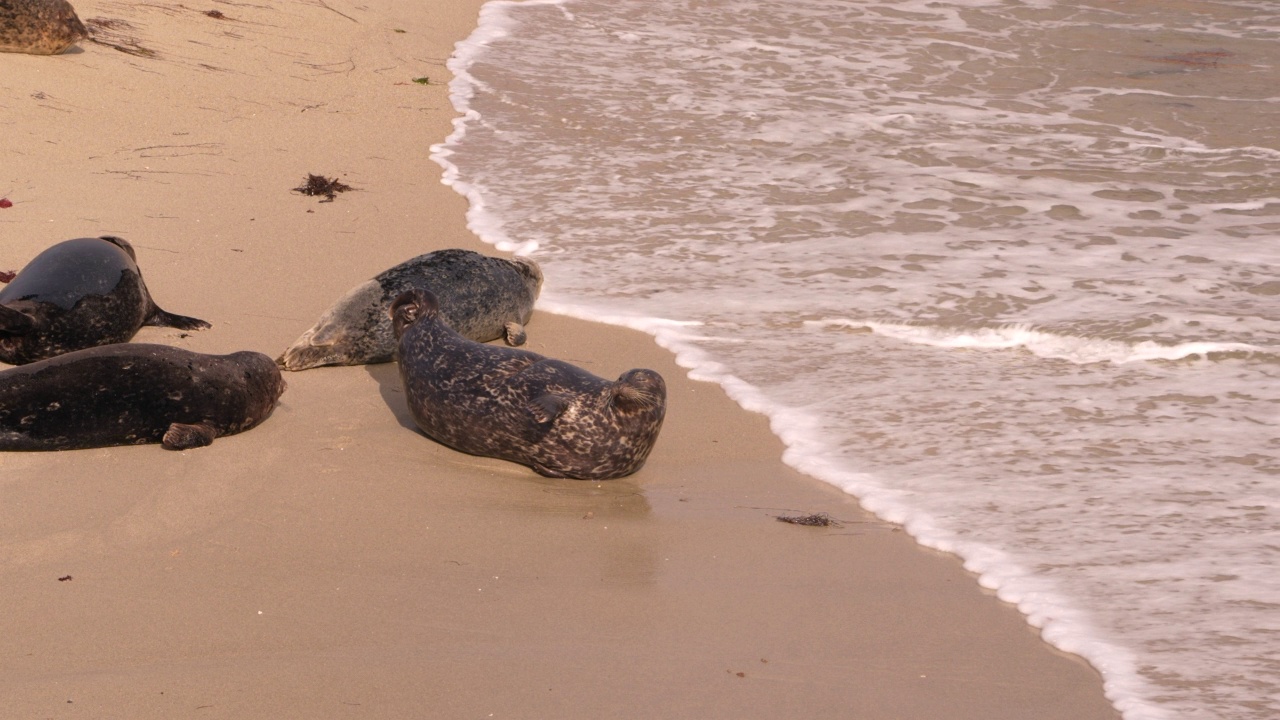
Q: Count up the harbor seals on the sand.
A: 5